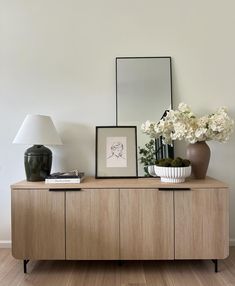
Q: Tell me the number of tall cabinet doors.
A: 4